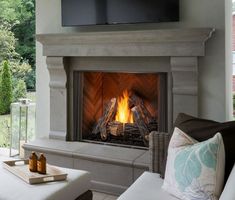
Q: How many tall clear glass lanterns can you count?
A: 1